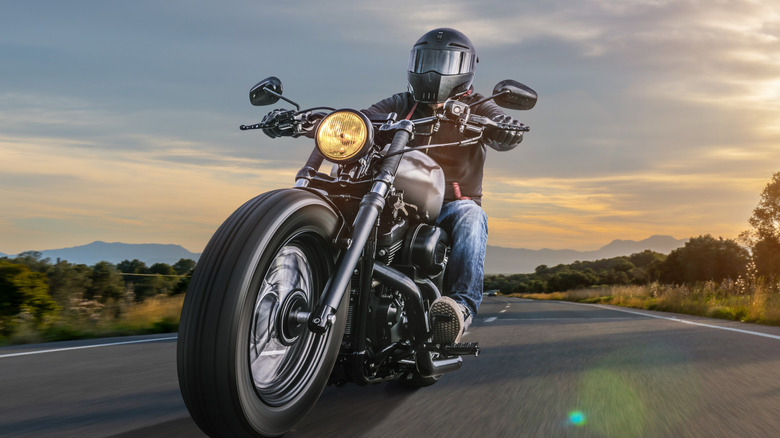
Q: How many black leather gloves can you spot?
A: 2